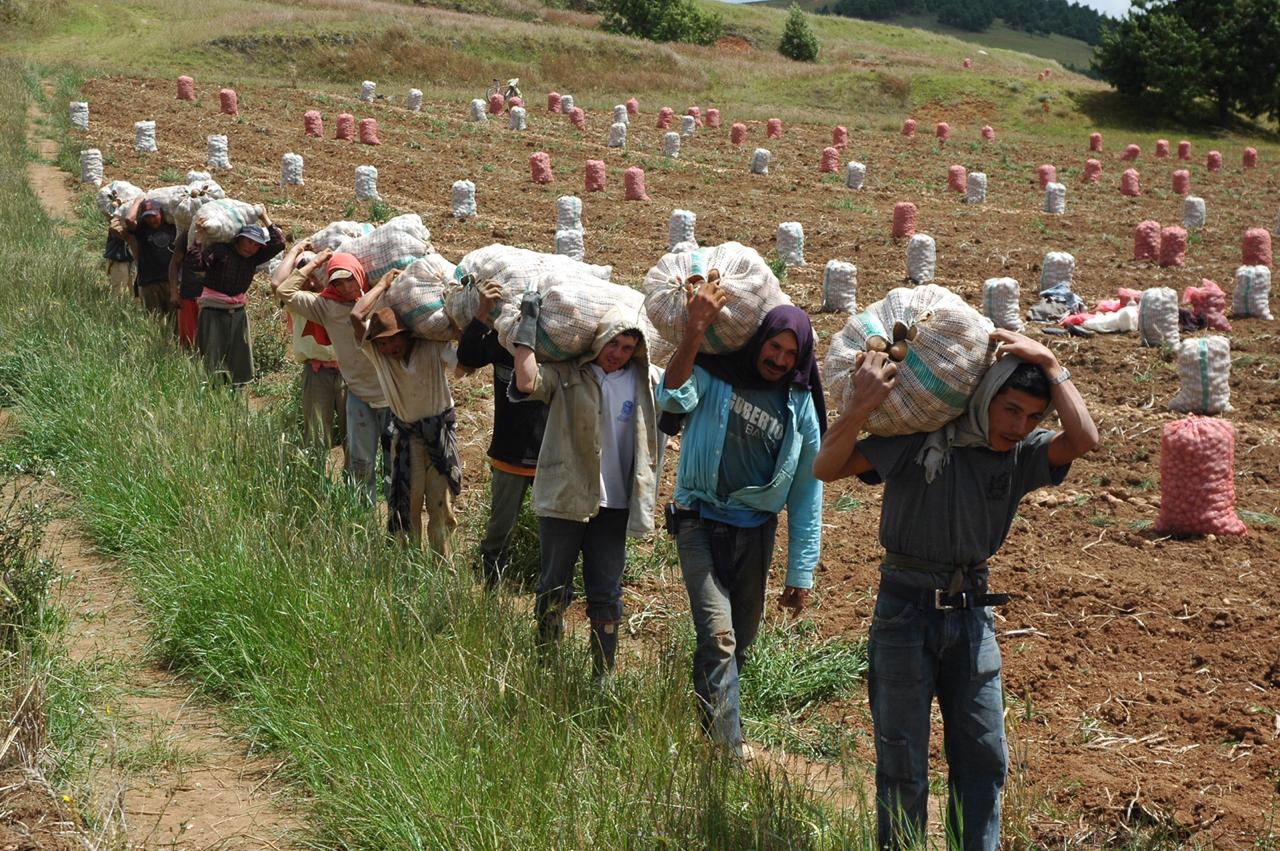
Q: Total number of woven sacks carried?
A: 11